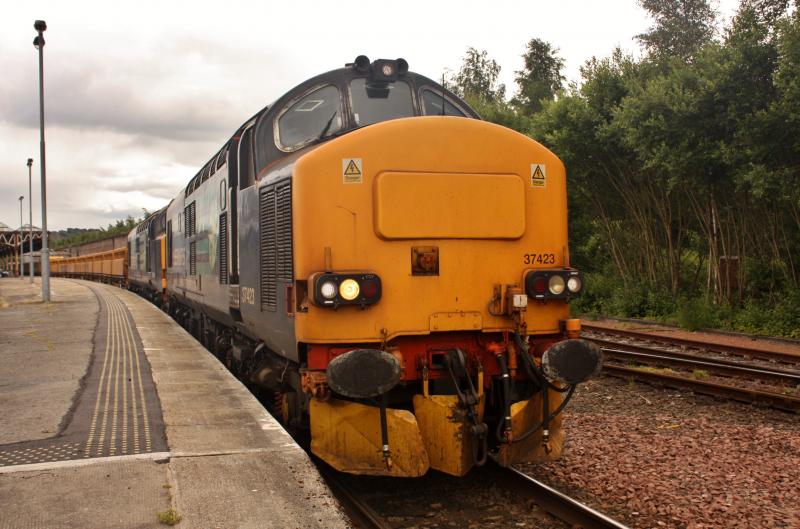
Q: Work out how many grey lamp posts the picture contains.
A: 3